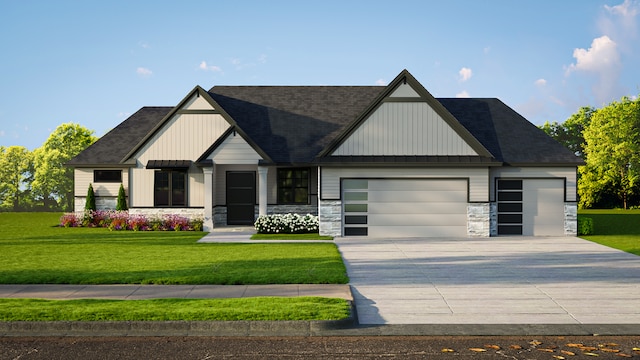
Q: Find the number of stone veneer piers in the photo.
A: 3